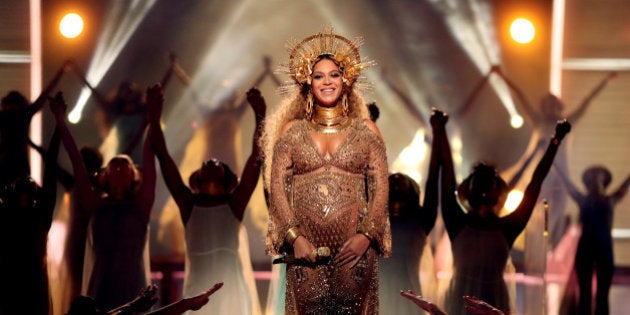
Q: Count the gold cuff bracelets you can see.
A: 2